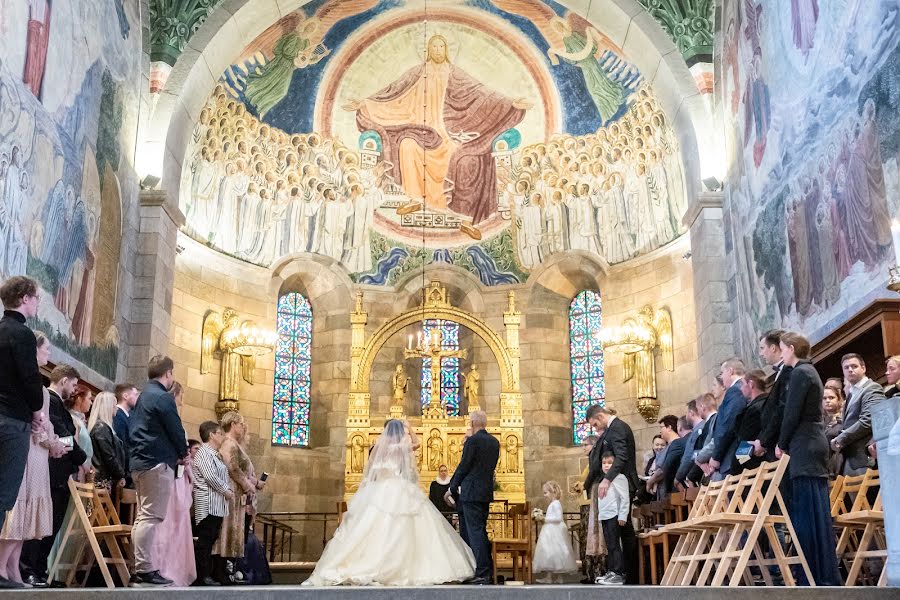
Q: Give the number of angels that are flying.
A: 2